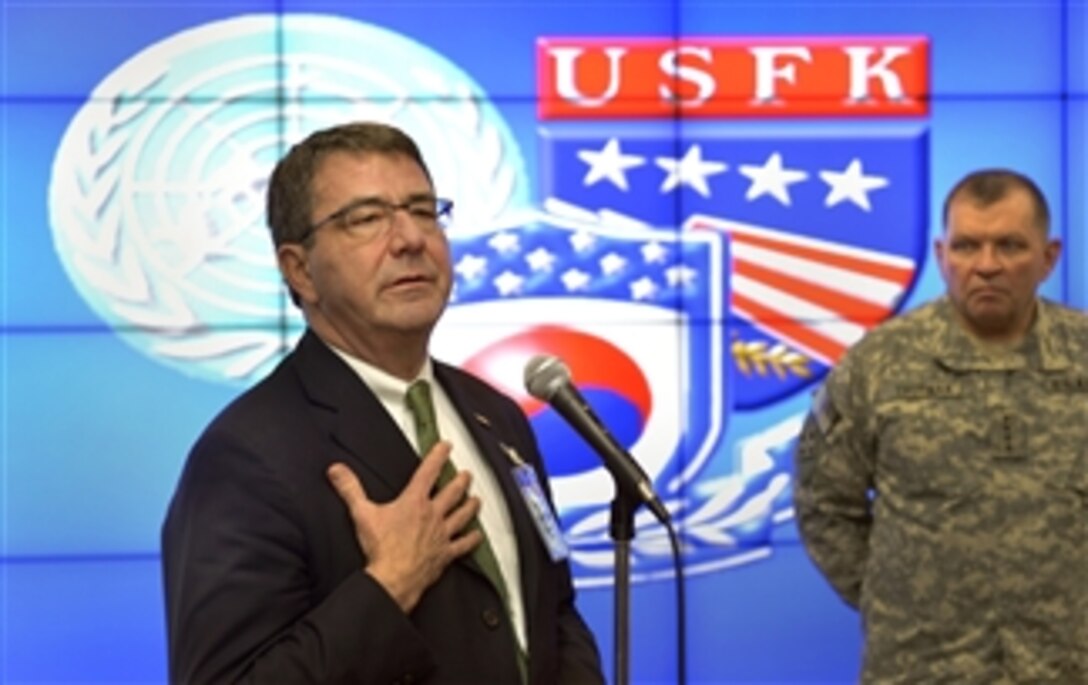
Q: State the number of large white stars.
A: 4